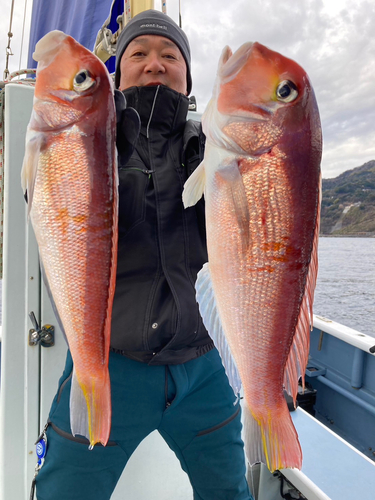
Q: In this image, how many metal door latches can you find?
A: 1